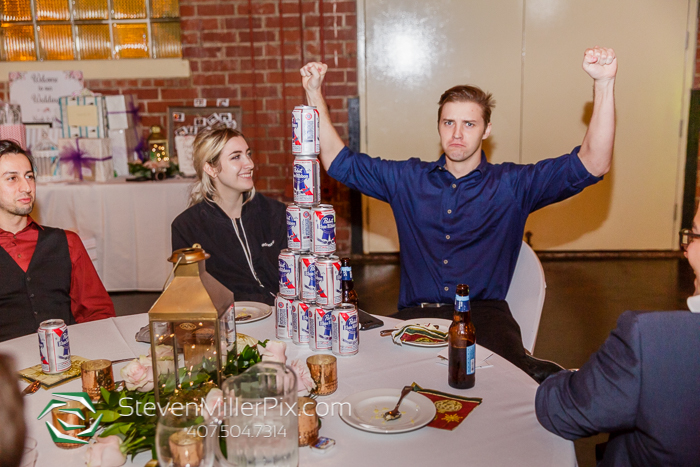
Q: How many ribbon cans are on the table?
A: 12